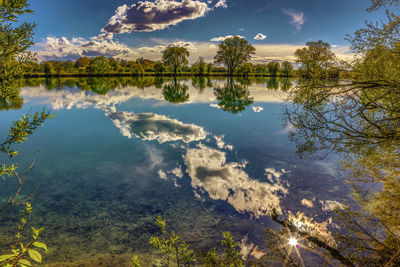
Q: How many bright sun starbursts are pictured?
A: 1